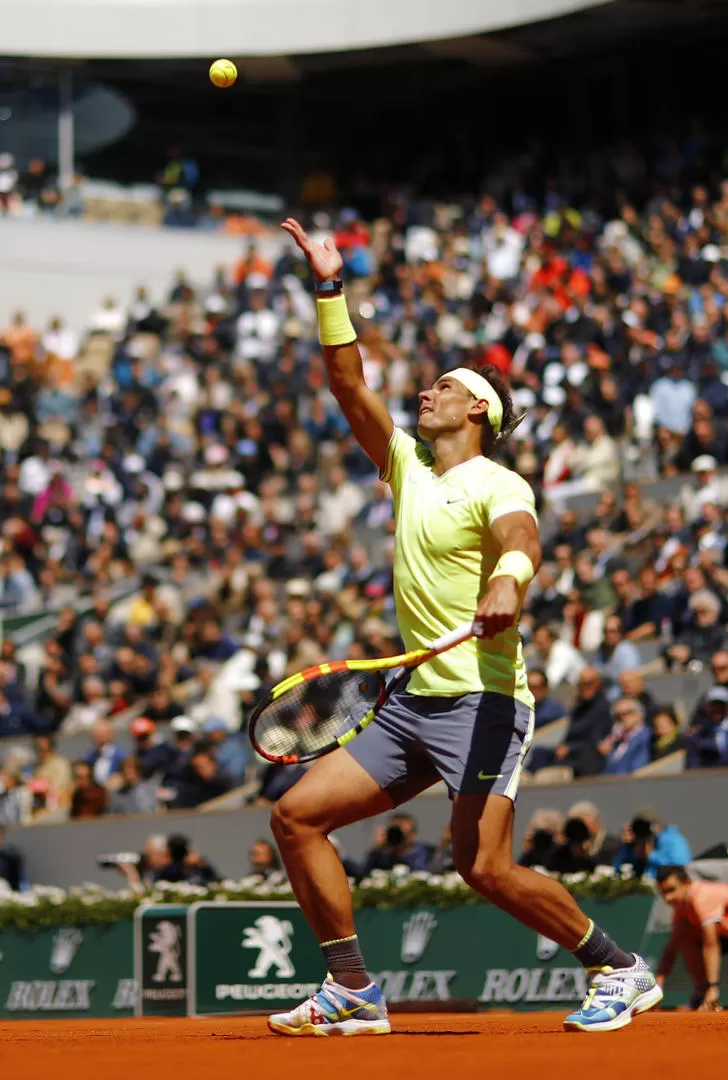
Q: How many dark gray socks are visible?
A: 2